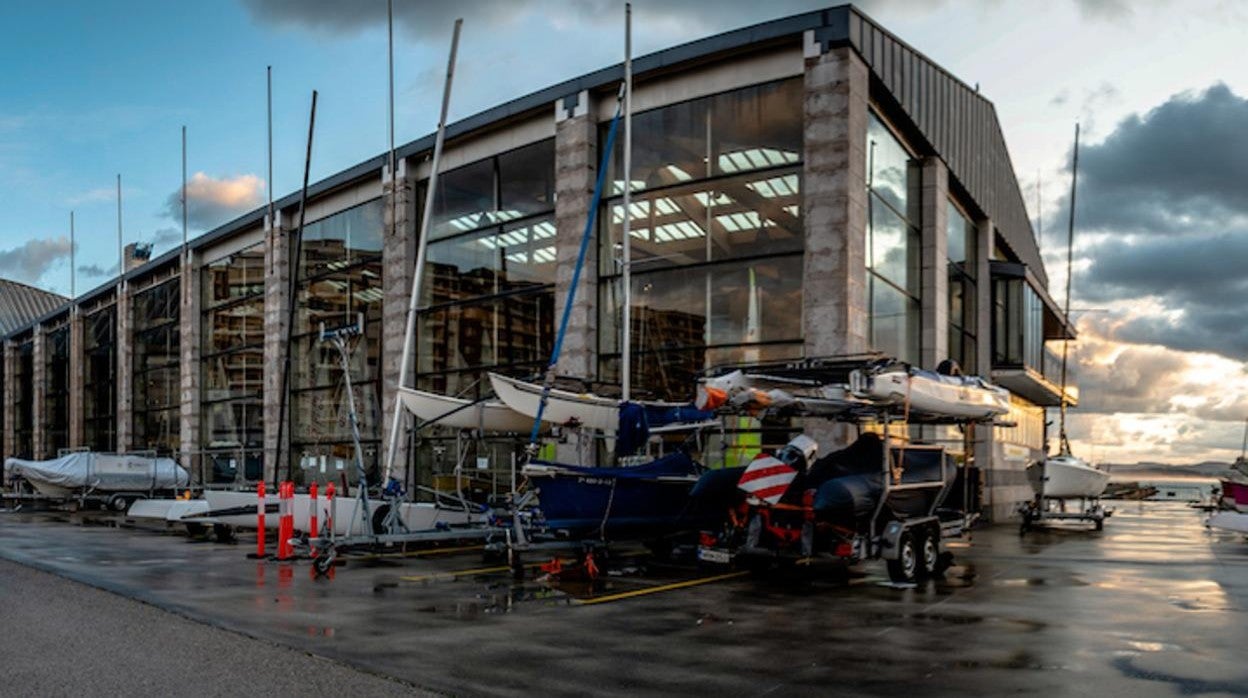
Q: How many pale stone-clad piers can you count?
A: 11